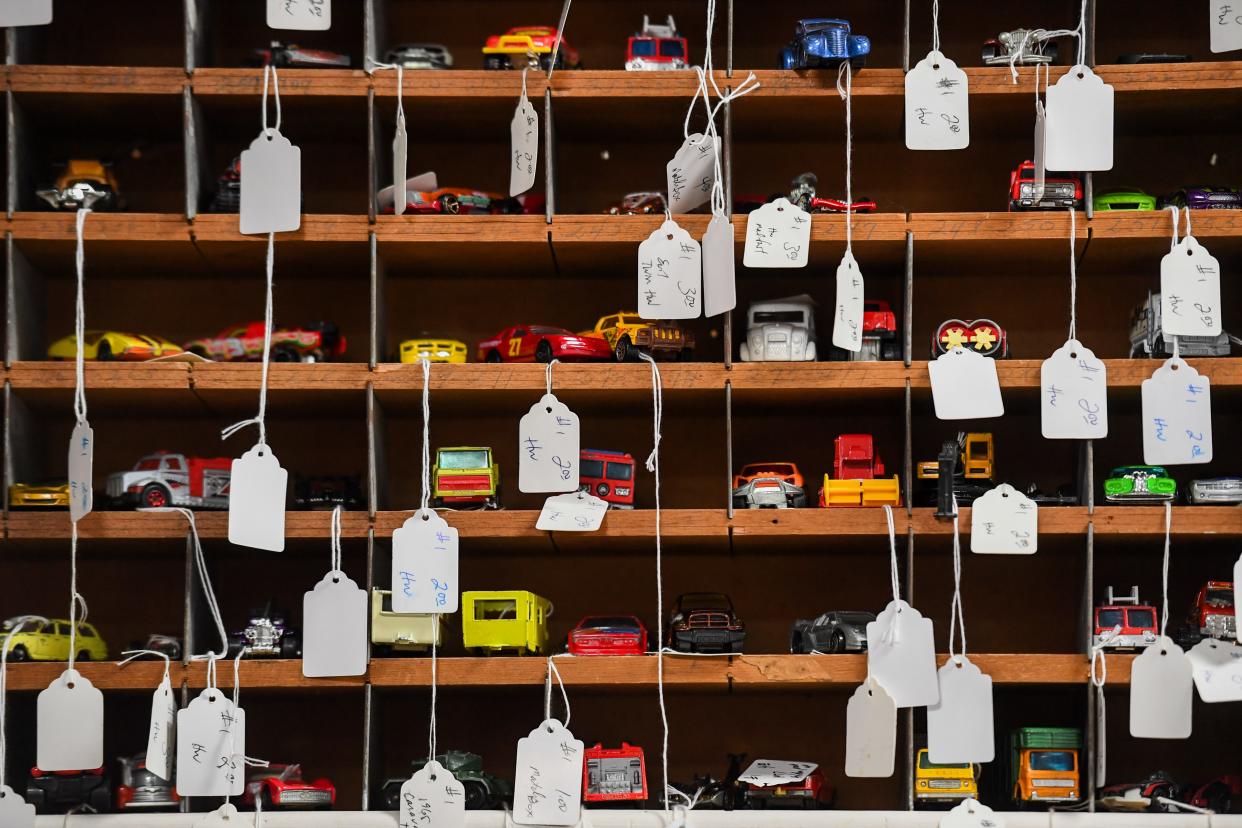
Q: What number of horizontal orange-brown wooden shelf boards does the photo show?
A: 5